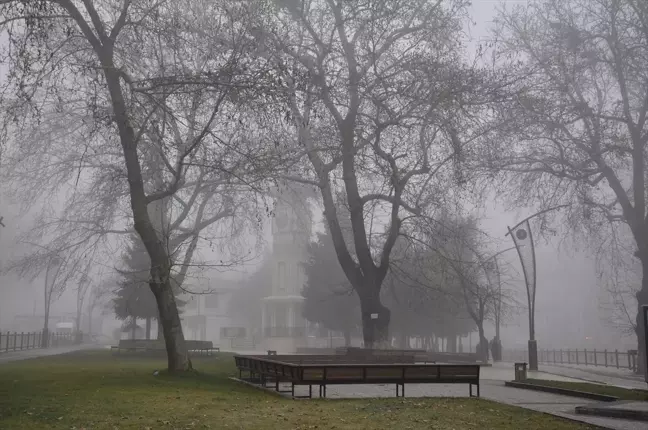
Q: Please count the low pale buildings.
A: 1